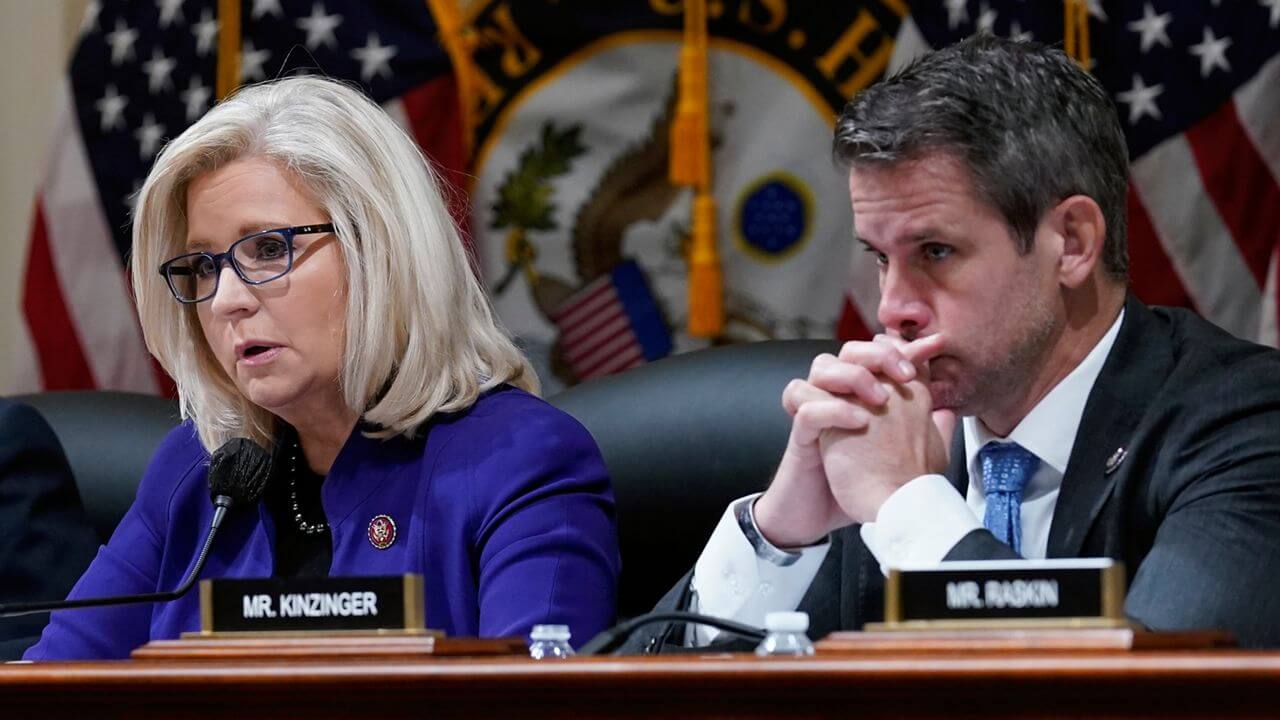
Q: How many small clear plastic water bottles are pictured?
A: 2